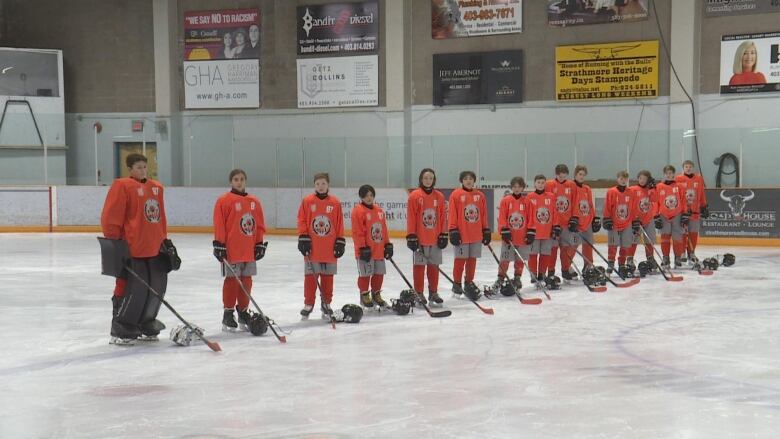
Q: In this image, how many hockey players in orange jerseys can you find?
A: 14